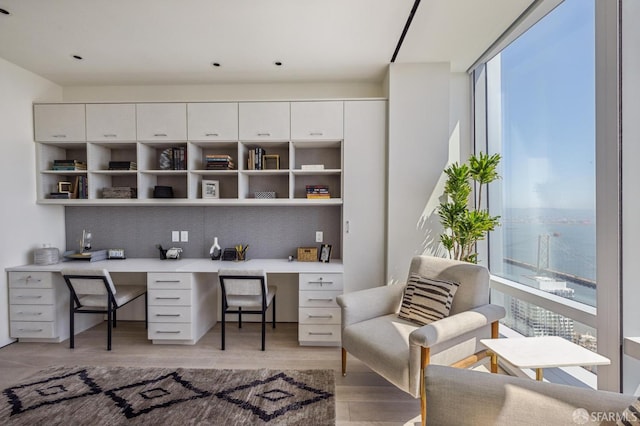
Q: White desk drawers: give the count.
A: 12